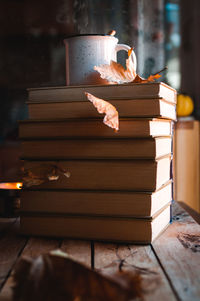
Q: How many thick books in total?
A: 7